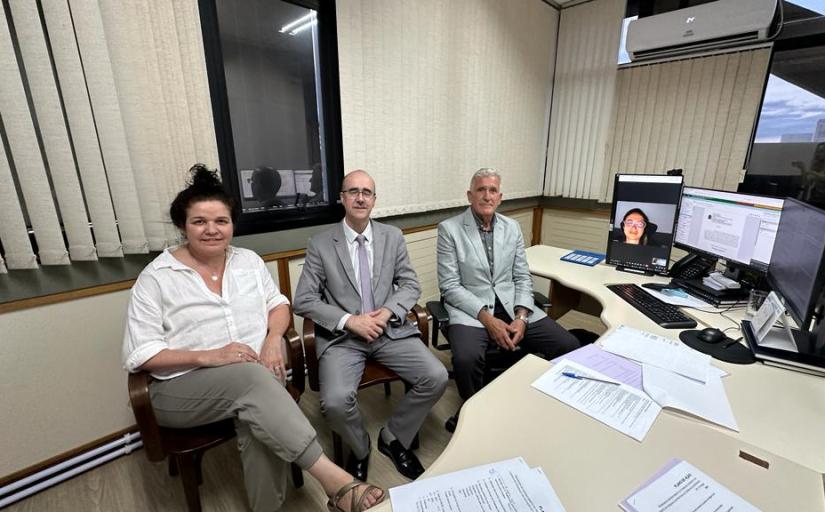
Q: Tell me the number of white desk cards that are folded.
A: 1